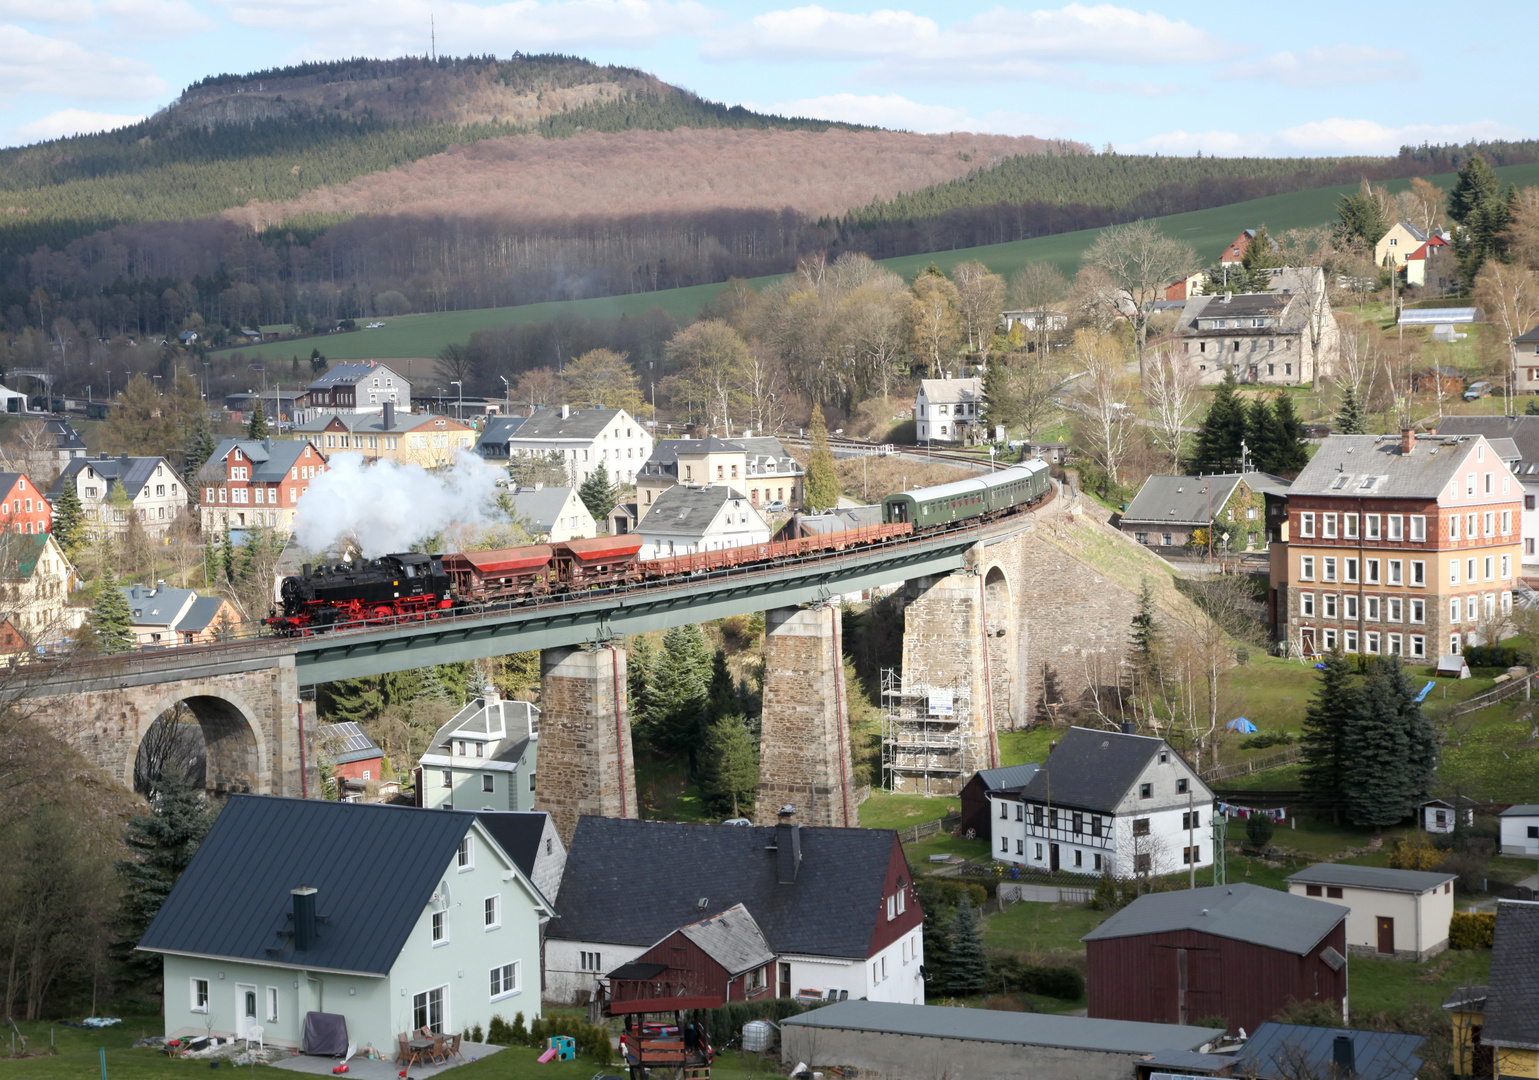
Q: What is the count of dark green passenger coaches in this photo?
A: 3